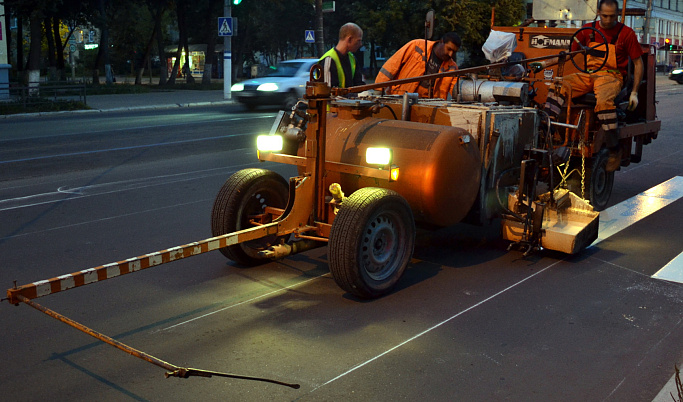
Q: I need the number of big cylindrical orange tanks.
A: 1